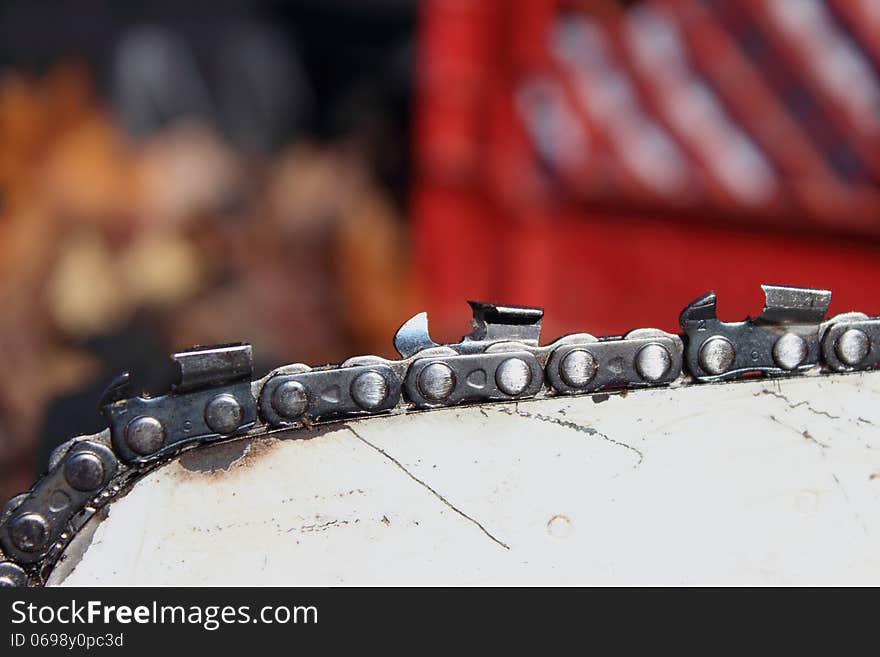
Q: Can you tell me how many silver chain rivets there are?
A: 14